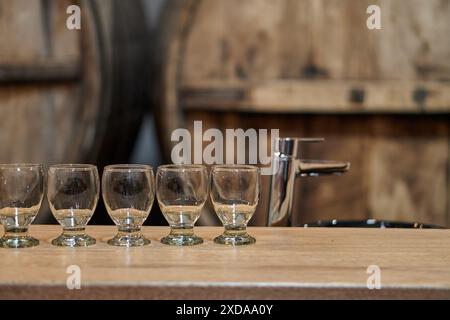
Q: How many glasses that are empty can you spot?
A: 5